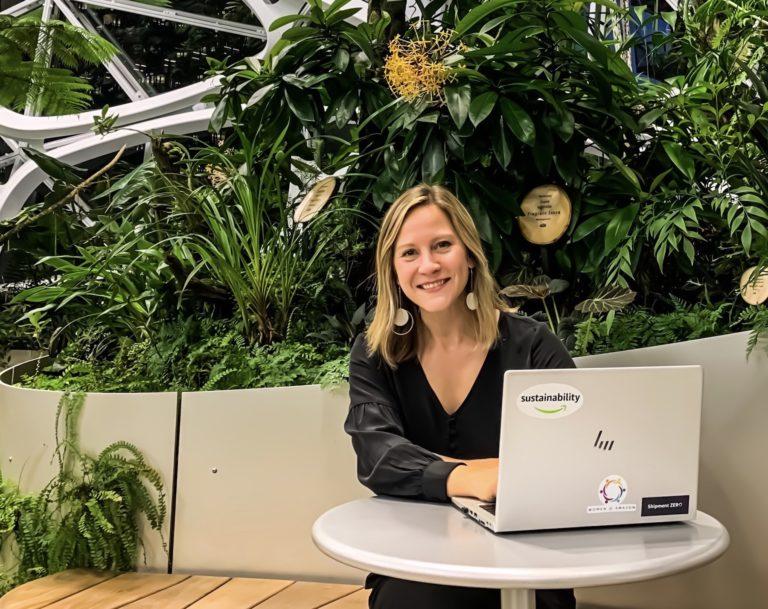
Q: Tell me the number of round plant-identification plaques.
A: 3